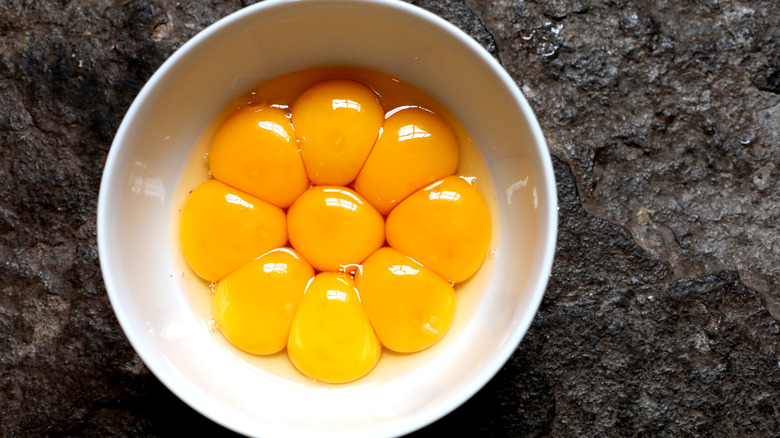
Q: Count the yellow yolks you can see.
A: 9